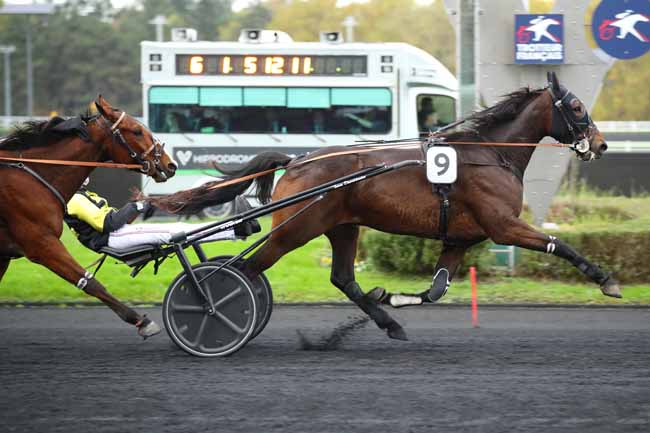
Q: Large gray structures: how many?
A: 1